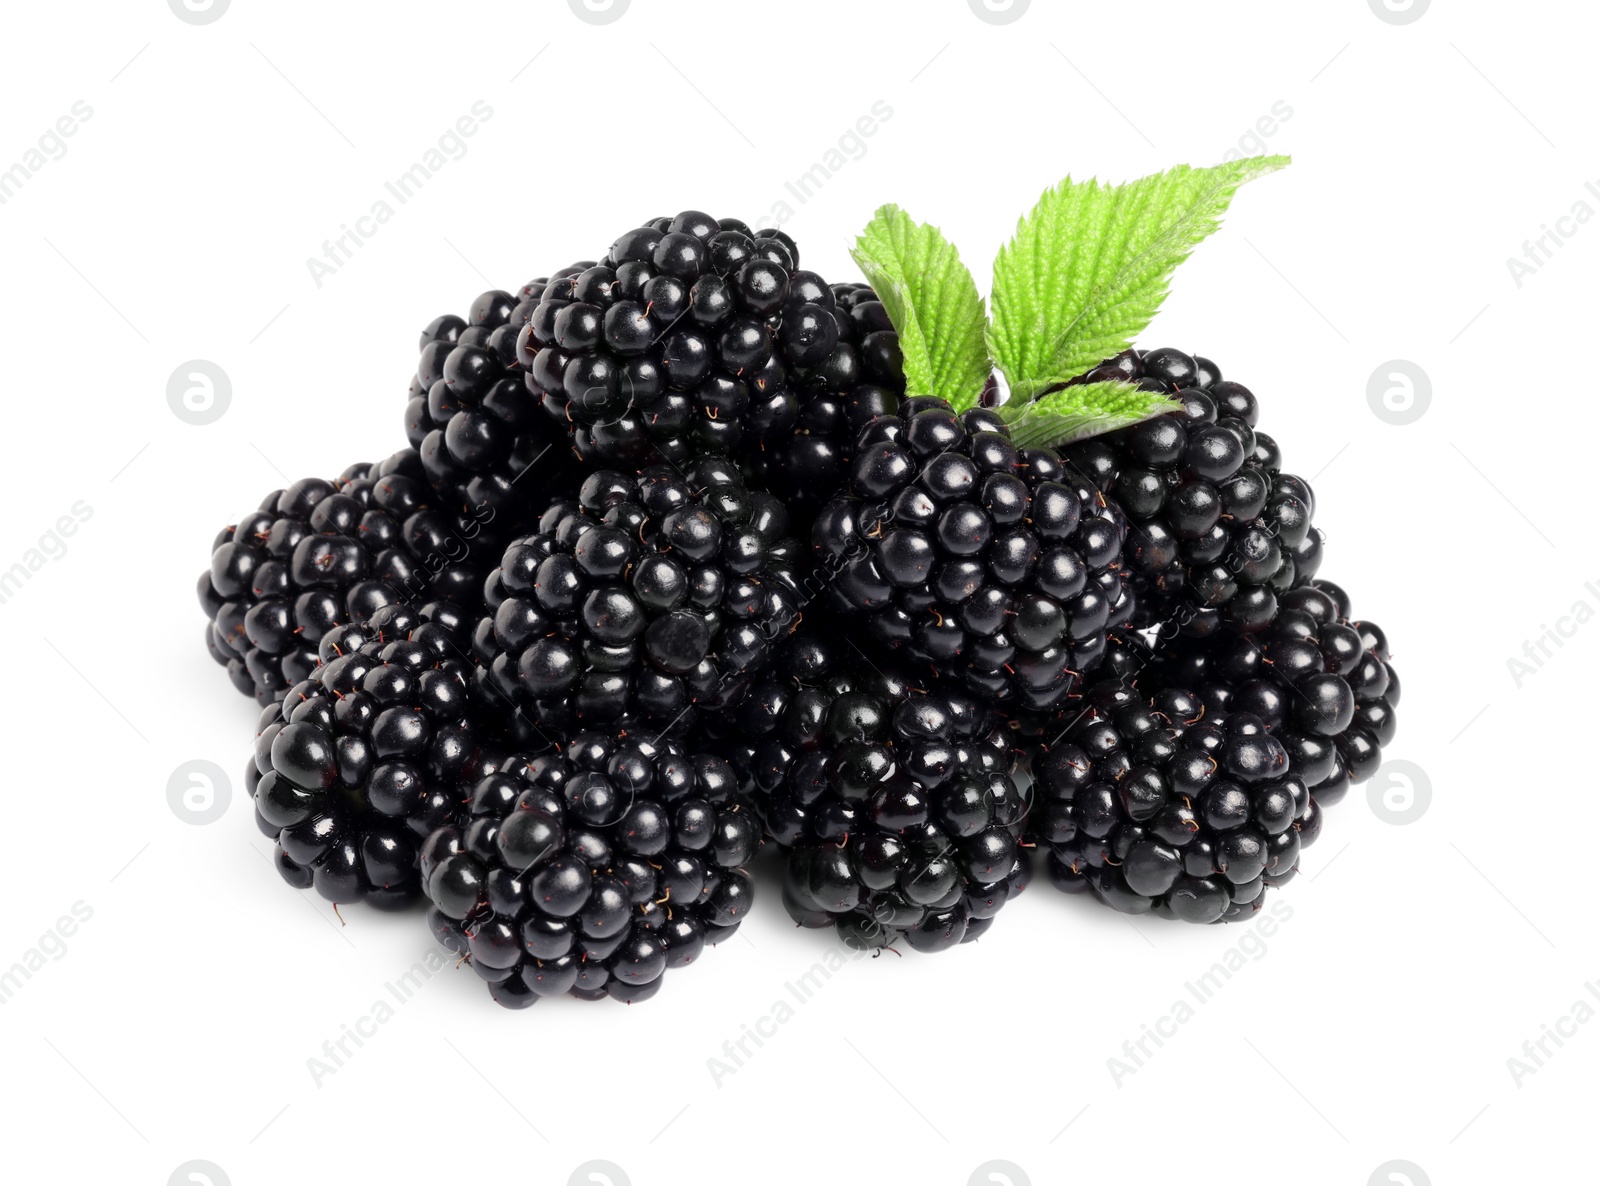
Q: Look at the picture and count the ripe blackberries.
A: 12